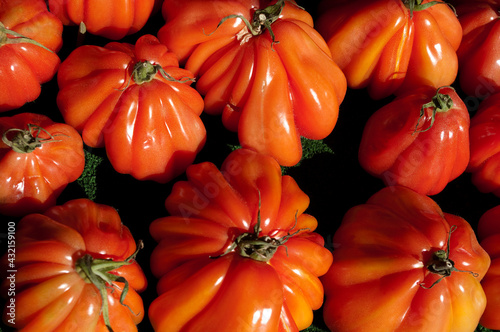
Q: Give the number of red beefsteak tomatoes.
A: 13